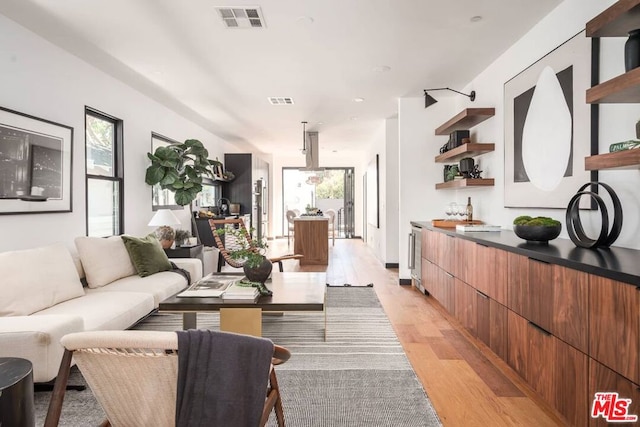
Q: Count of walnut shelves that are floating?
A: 6